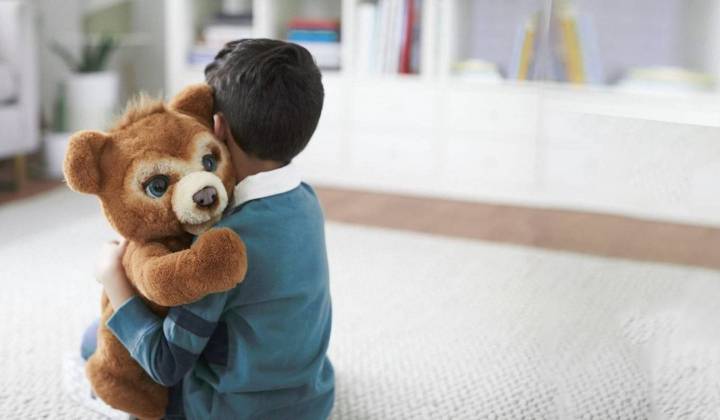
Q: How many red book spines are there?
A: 2